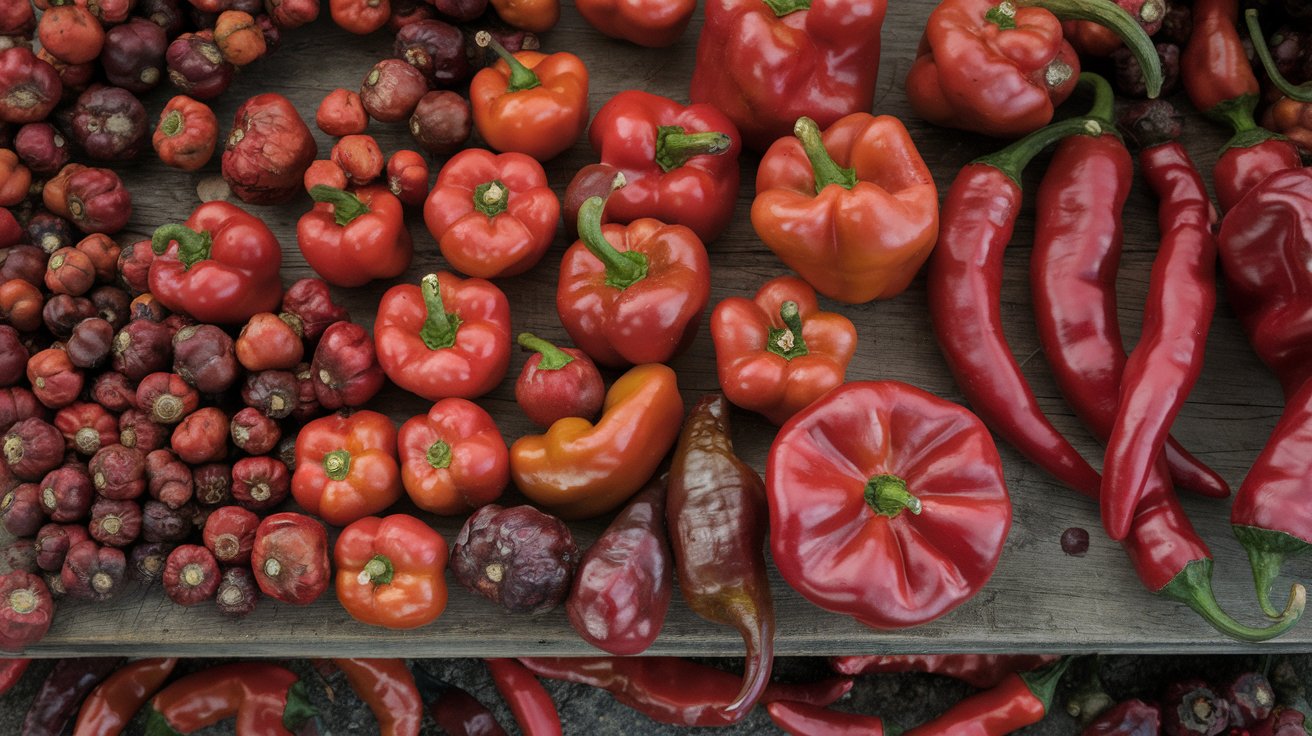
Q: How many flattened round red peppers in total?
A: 1